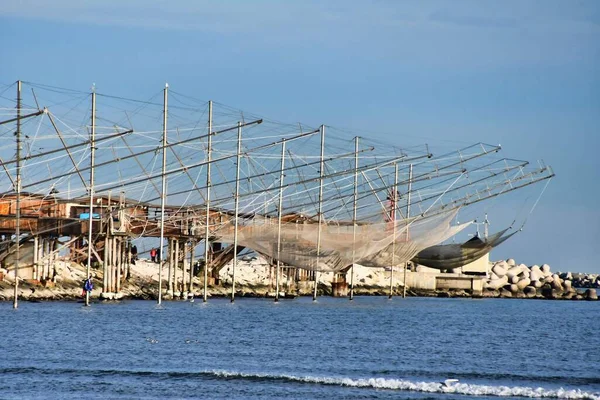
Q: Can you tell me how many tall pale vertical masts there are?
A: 10